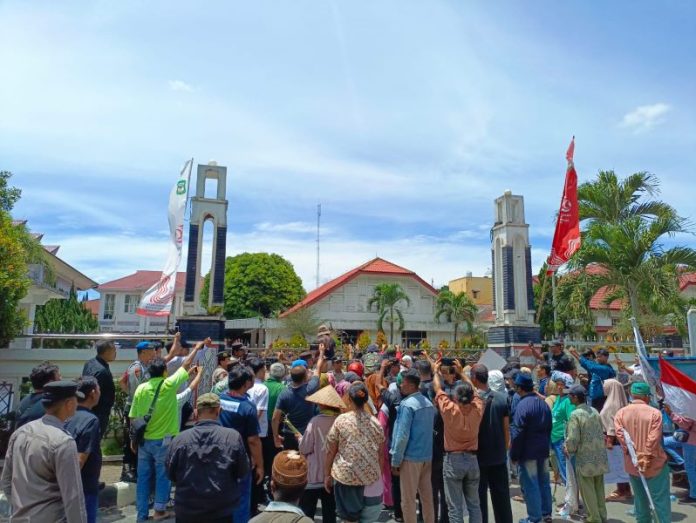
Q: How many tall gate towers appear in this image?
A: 2